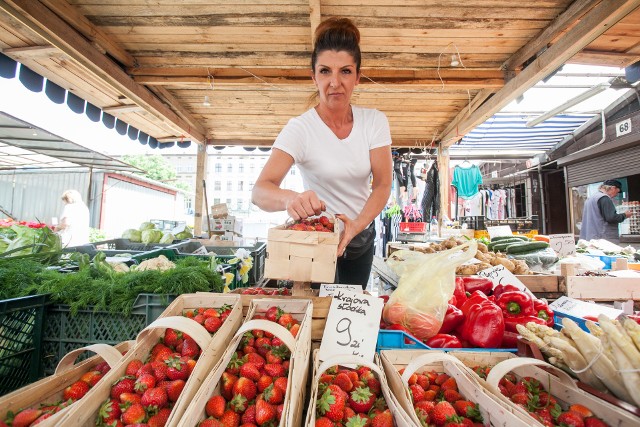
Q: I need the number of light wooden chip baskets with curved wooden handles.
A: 7